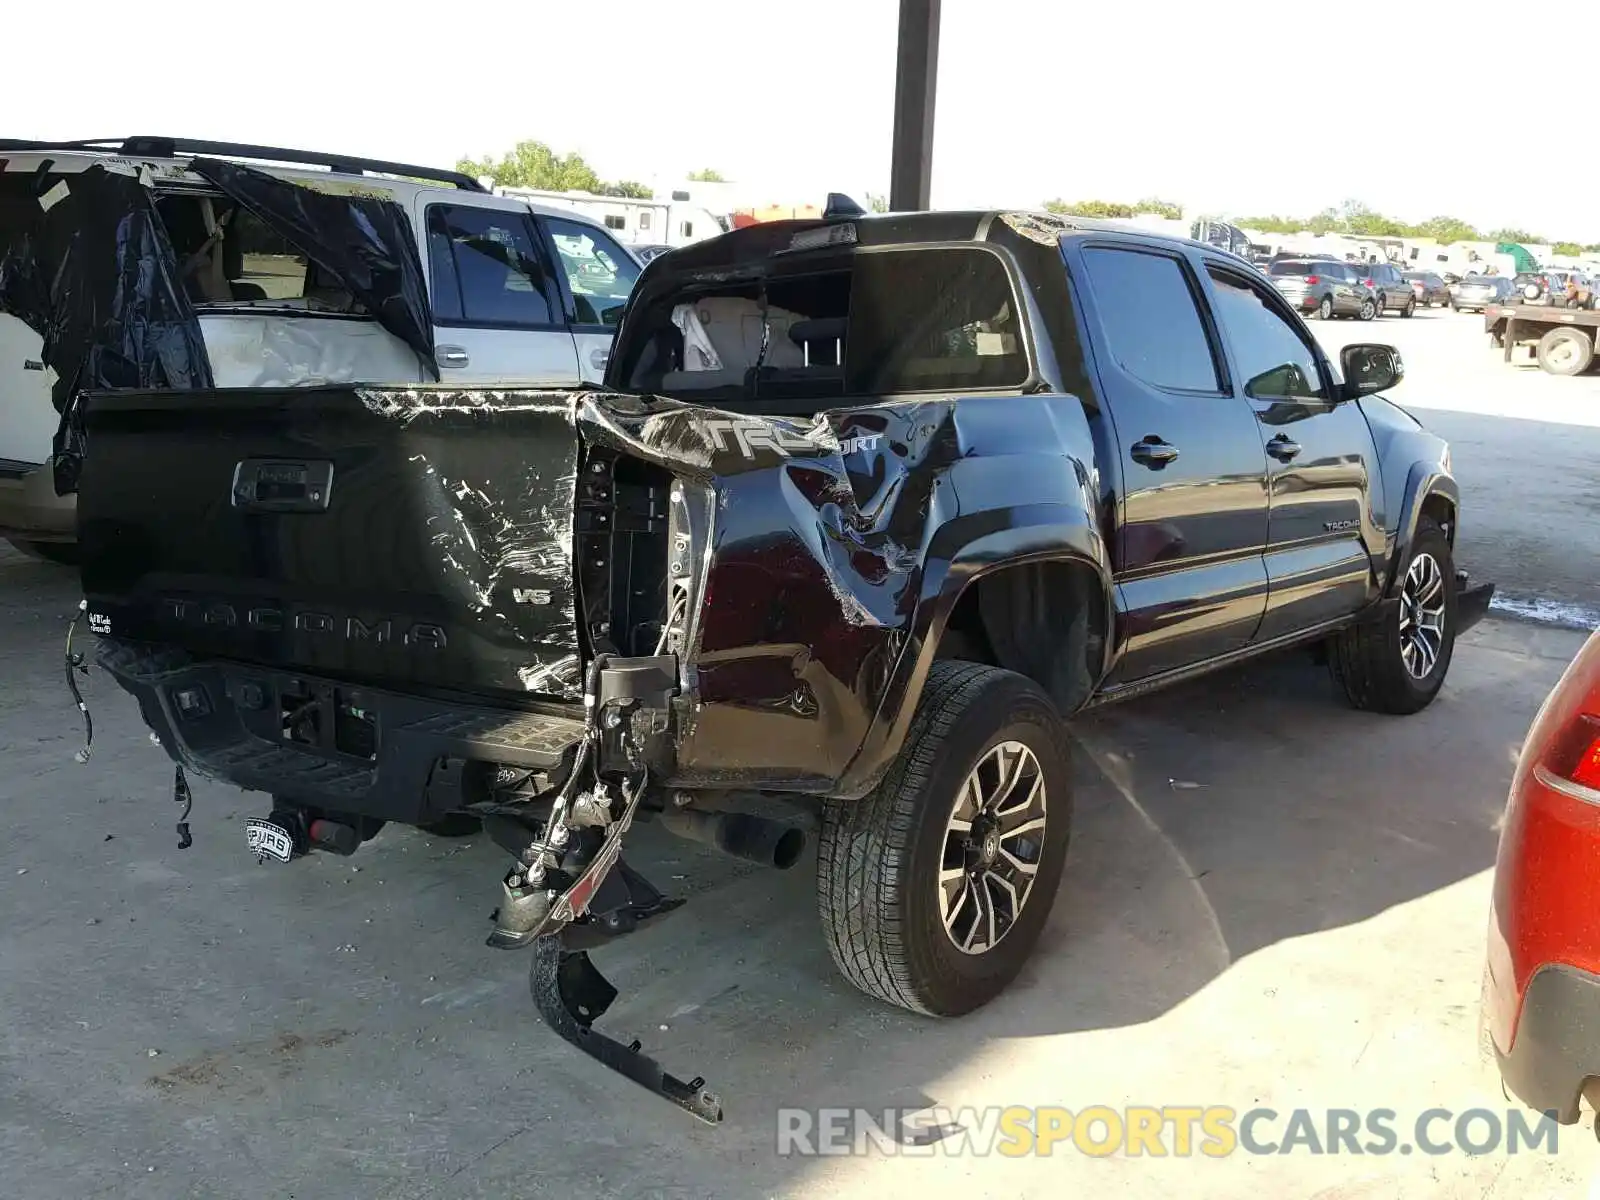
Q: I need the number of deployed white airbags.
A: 1